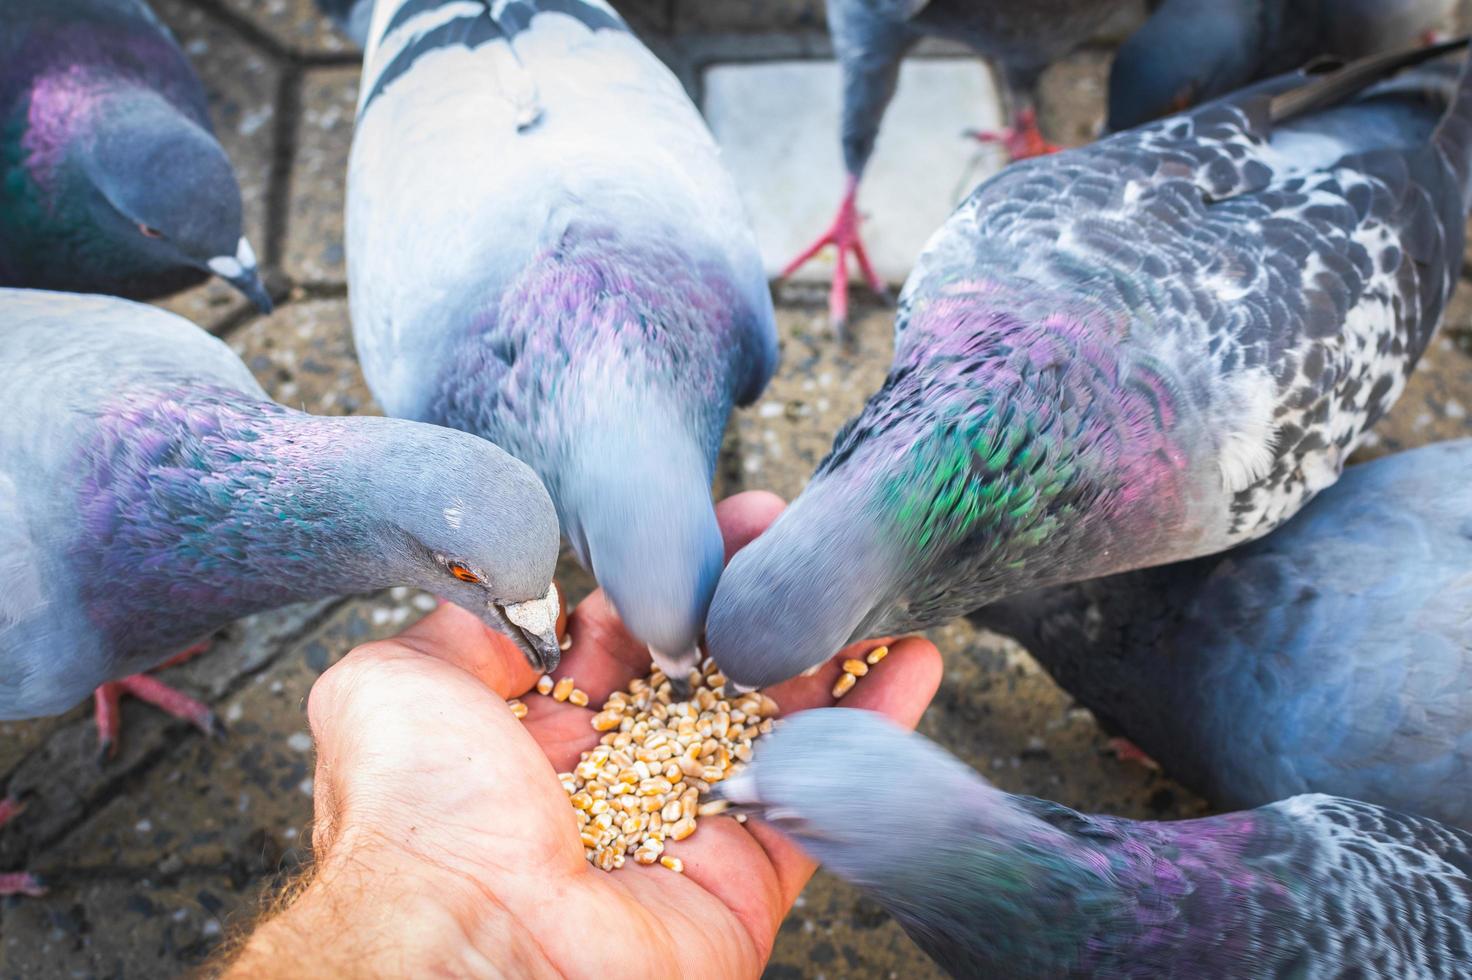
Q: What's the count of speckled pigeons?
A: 2